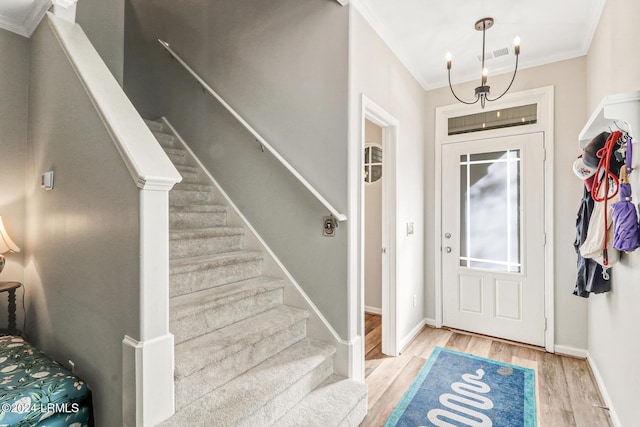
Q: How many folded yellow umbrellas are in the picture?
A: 0